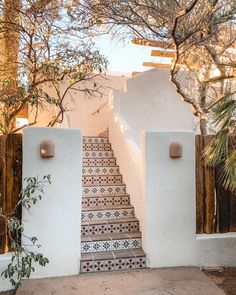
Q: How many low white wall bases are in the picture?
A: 2